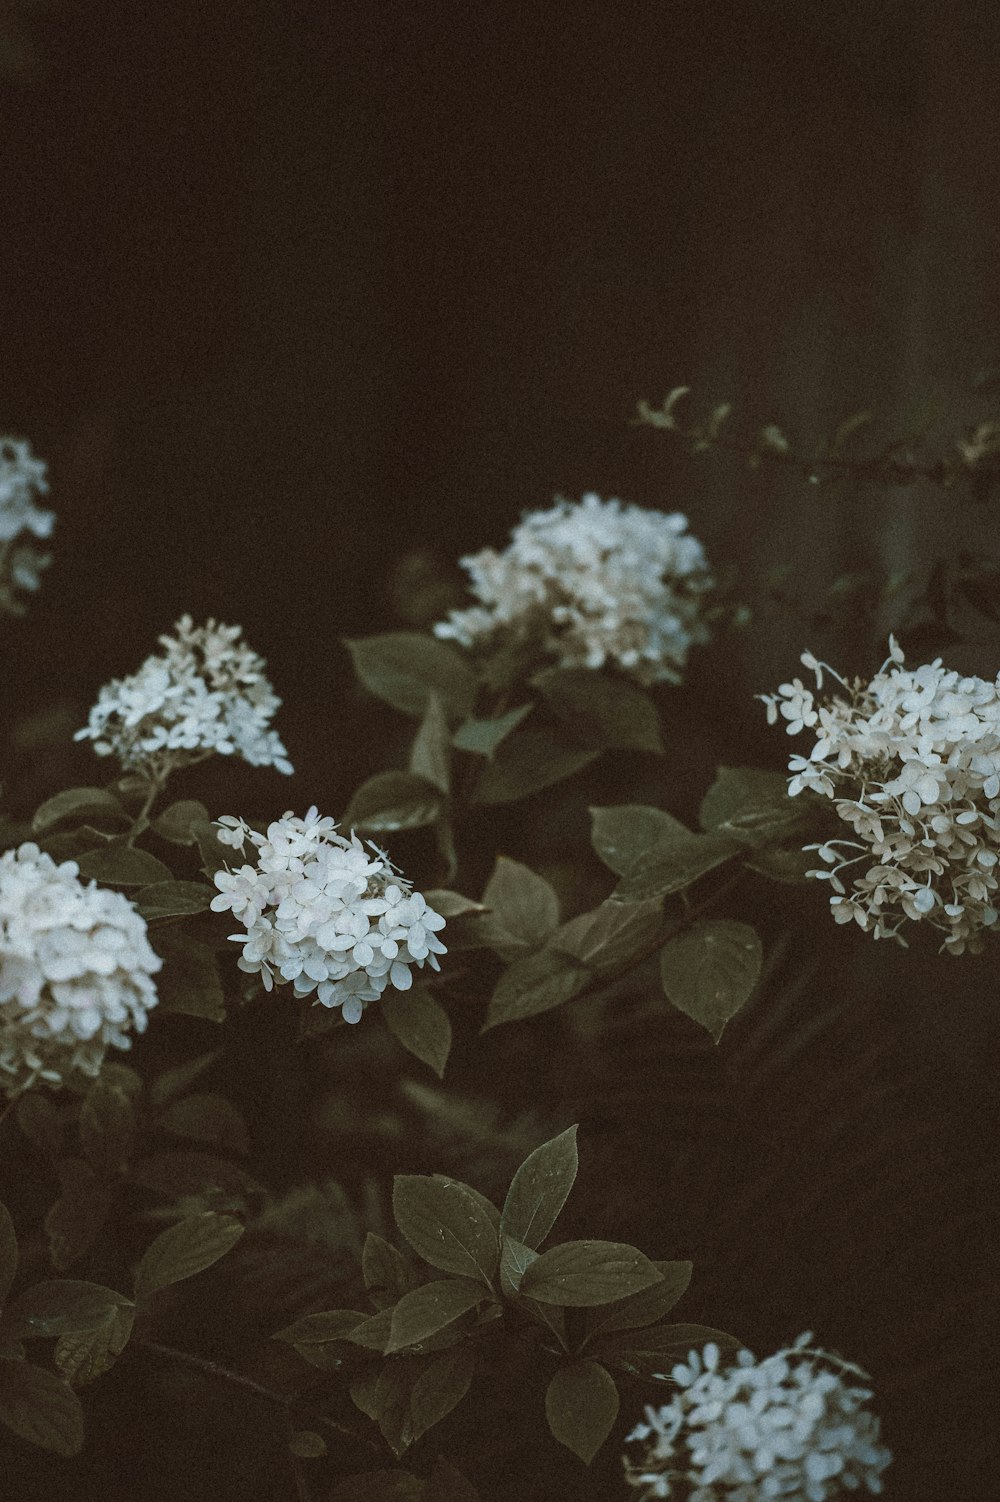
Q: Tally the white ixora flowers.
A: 7